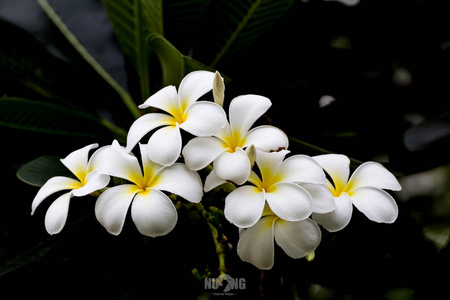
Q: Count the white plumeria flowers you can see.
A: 7